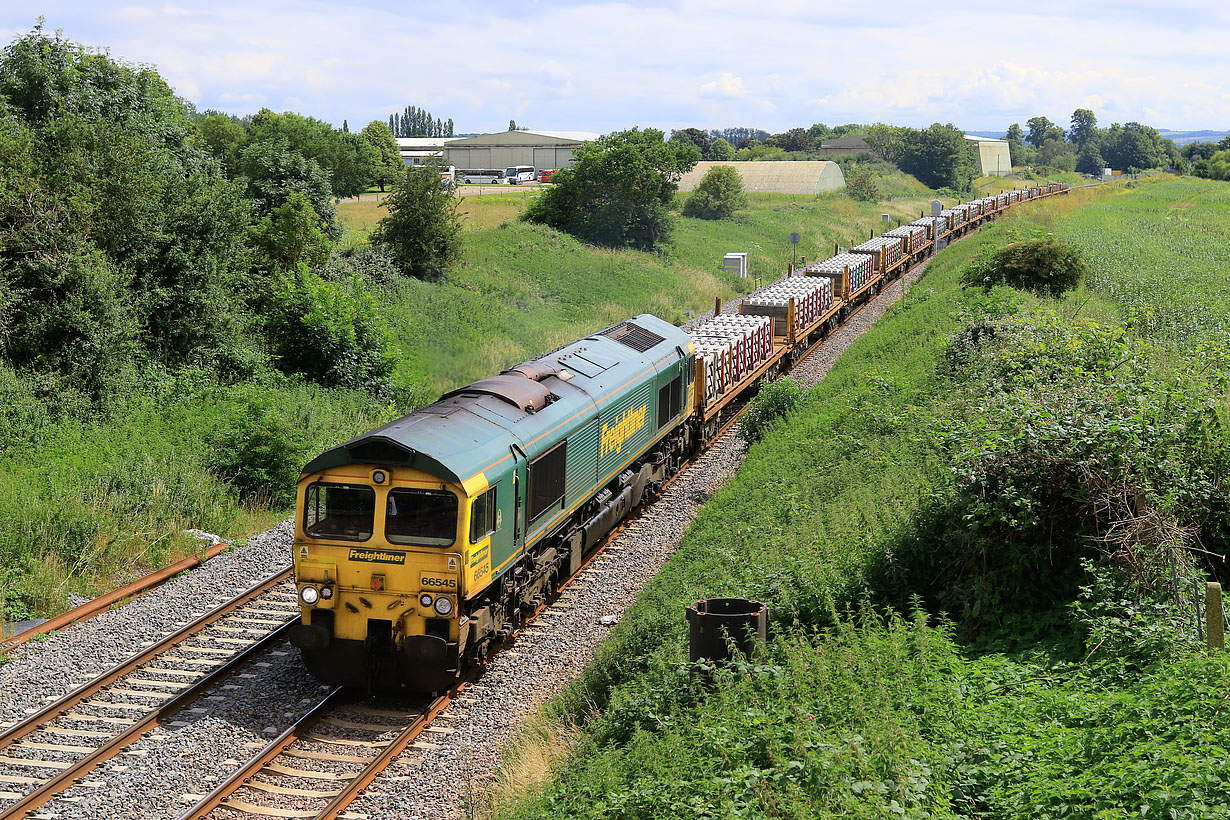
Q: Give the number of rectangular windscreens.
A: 2